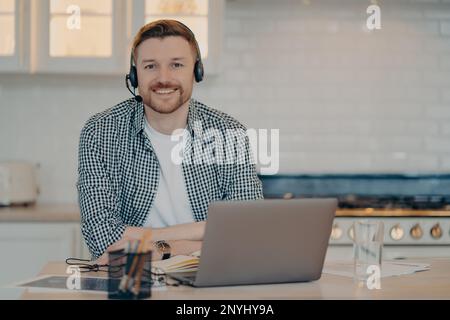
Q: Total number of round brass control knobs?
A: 5